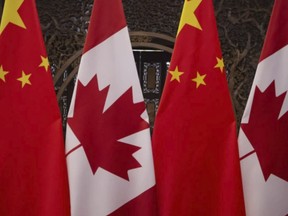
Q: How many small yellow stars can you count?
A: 6